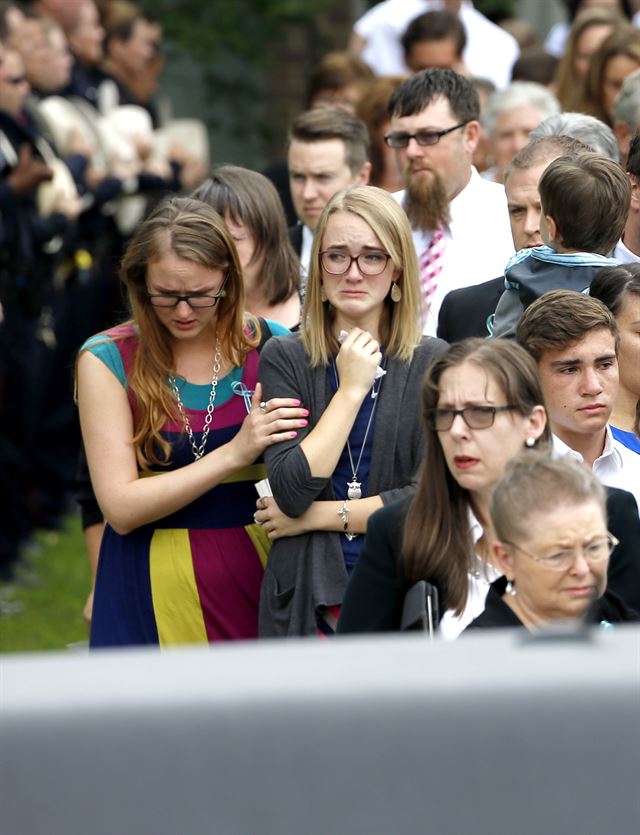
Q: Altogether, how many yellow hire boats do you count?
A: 0